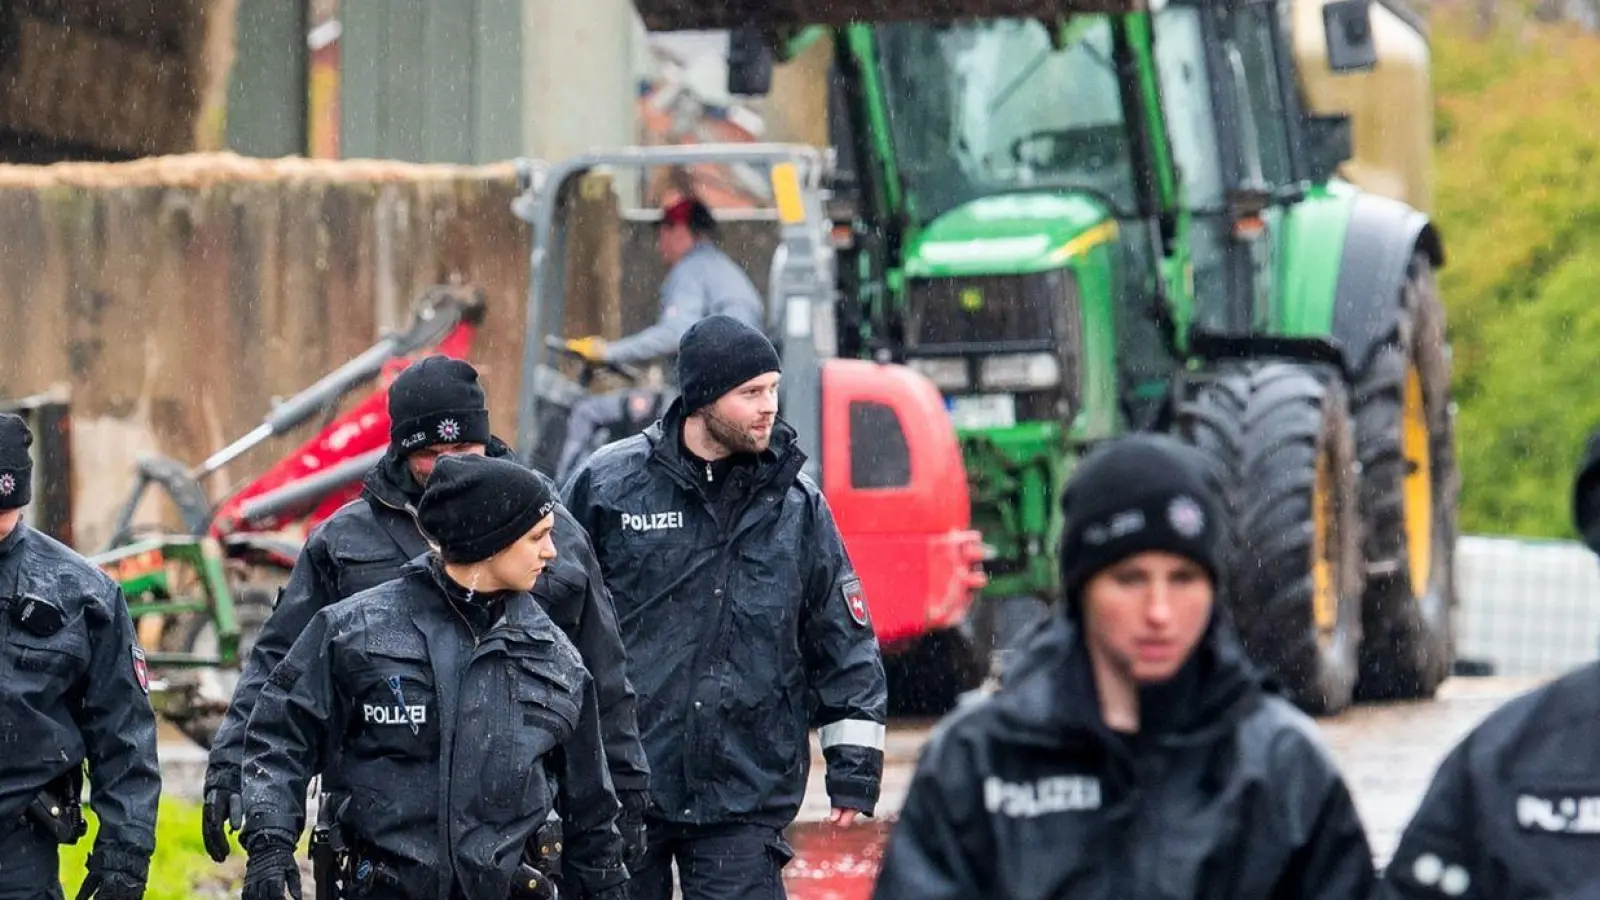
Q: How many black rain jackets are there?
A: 6